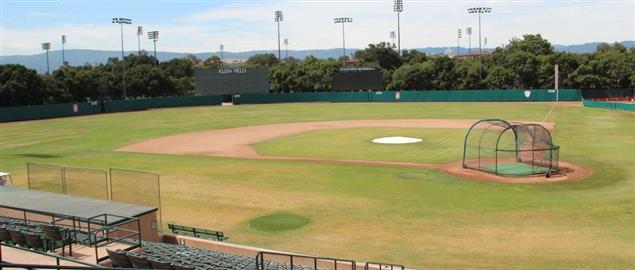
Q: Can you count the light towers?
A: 15